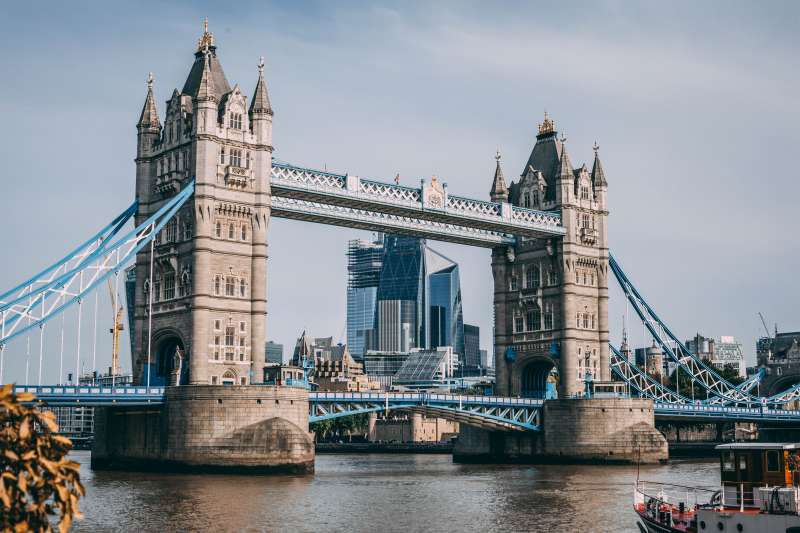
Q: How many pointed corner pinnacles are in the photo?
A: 6